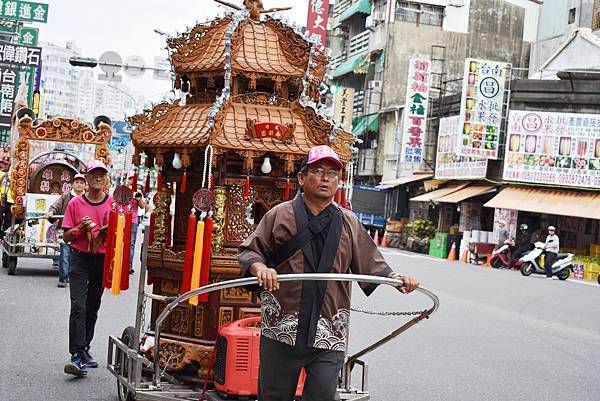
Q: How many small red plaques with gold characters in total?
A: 1